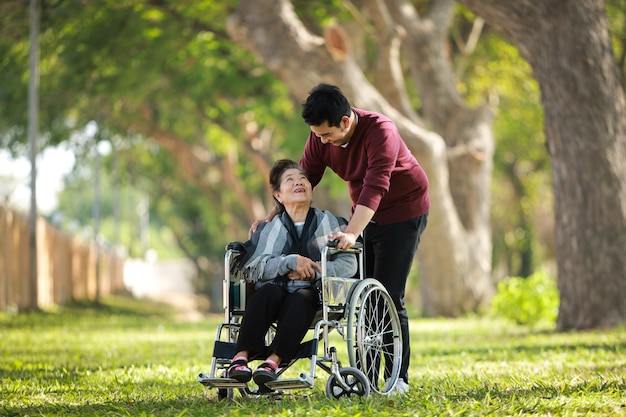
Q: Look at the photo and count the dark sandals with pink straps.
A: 2